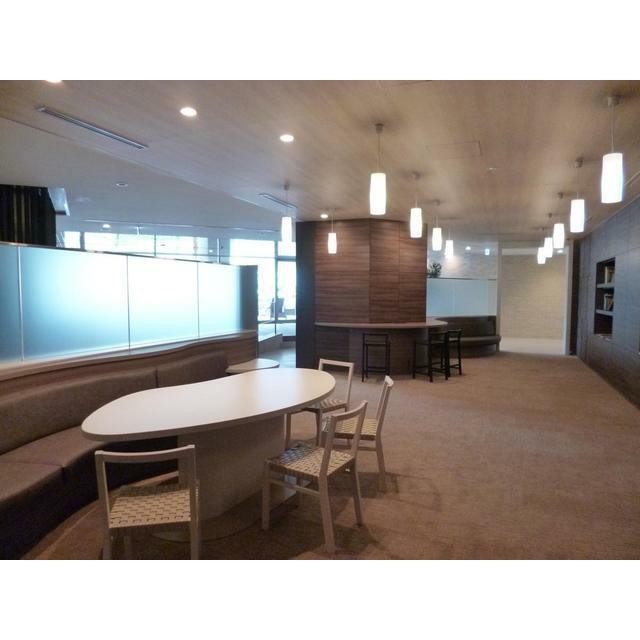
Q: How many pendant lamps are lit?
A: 11